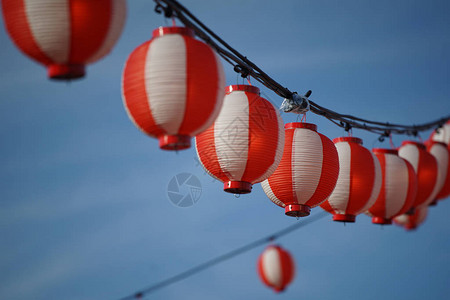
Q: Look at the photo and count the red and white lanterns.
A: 11